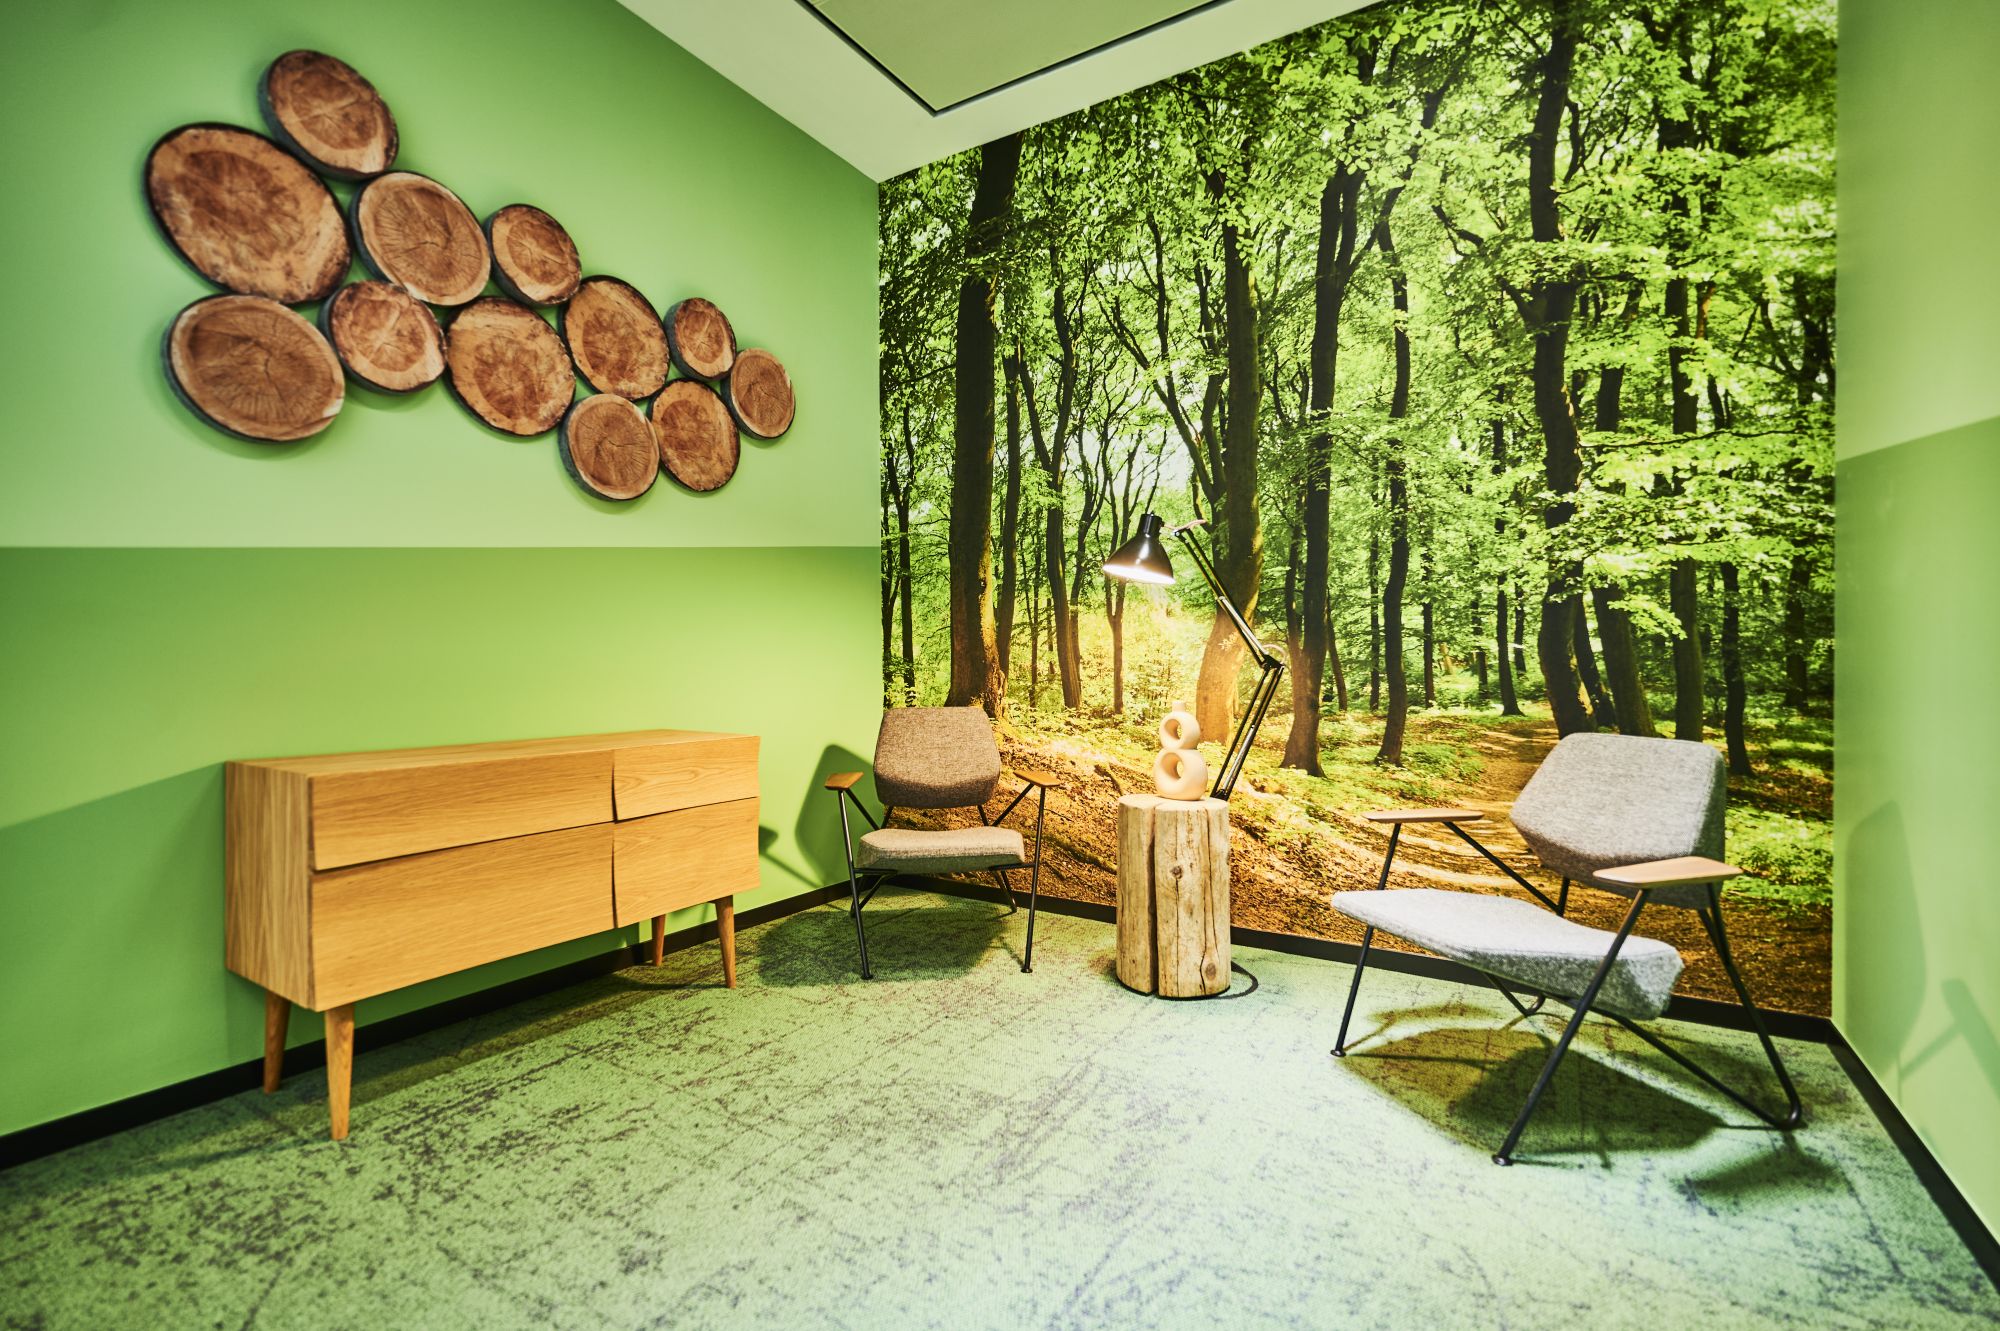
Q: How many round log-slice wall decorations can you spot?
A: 12